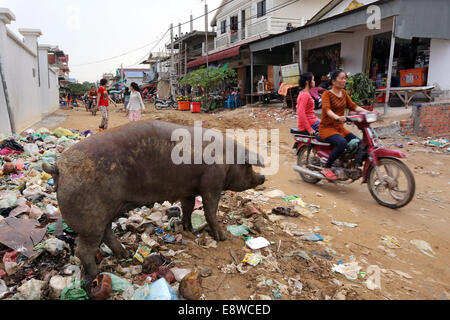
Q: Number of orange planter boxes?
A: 2